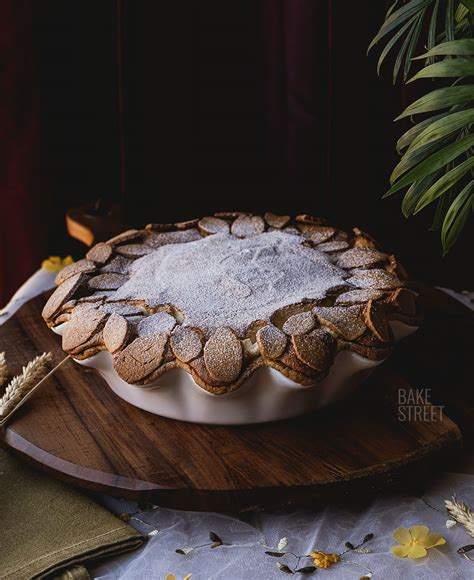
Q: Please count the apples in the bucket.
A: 0